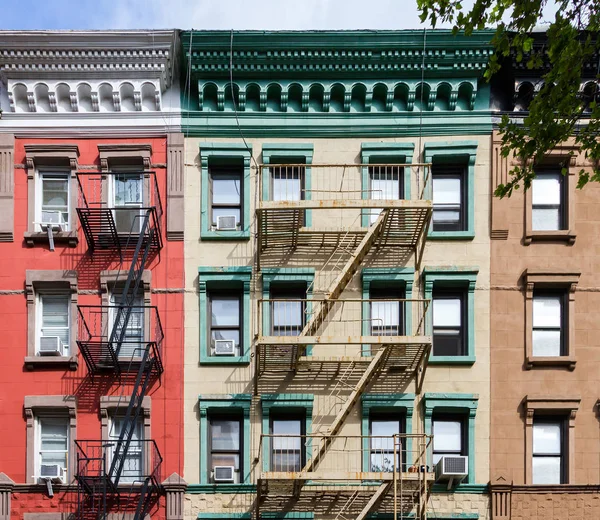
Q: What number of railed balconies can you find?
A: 6